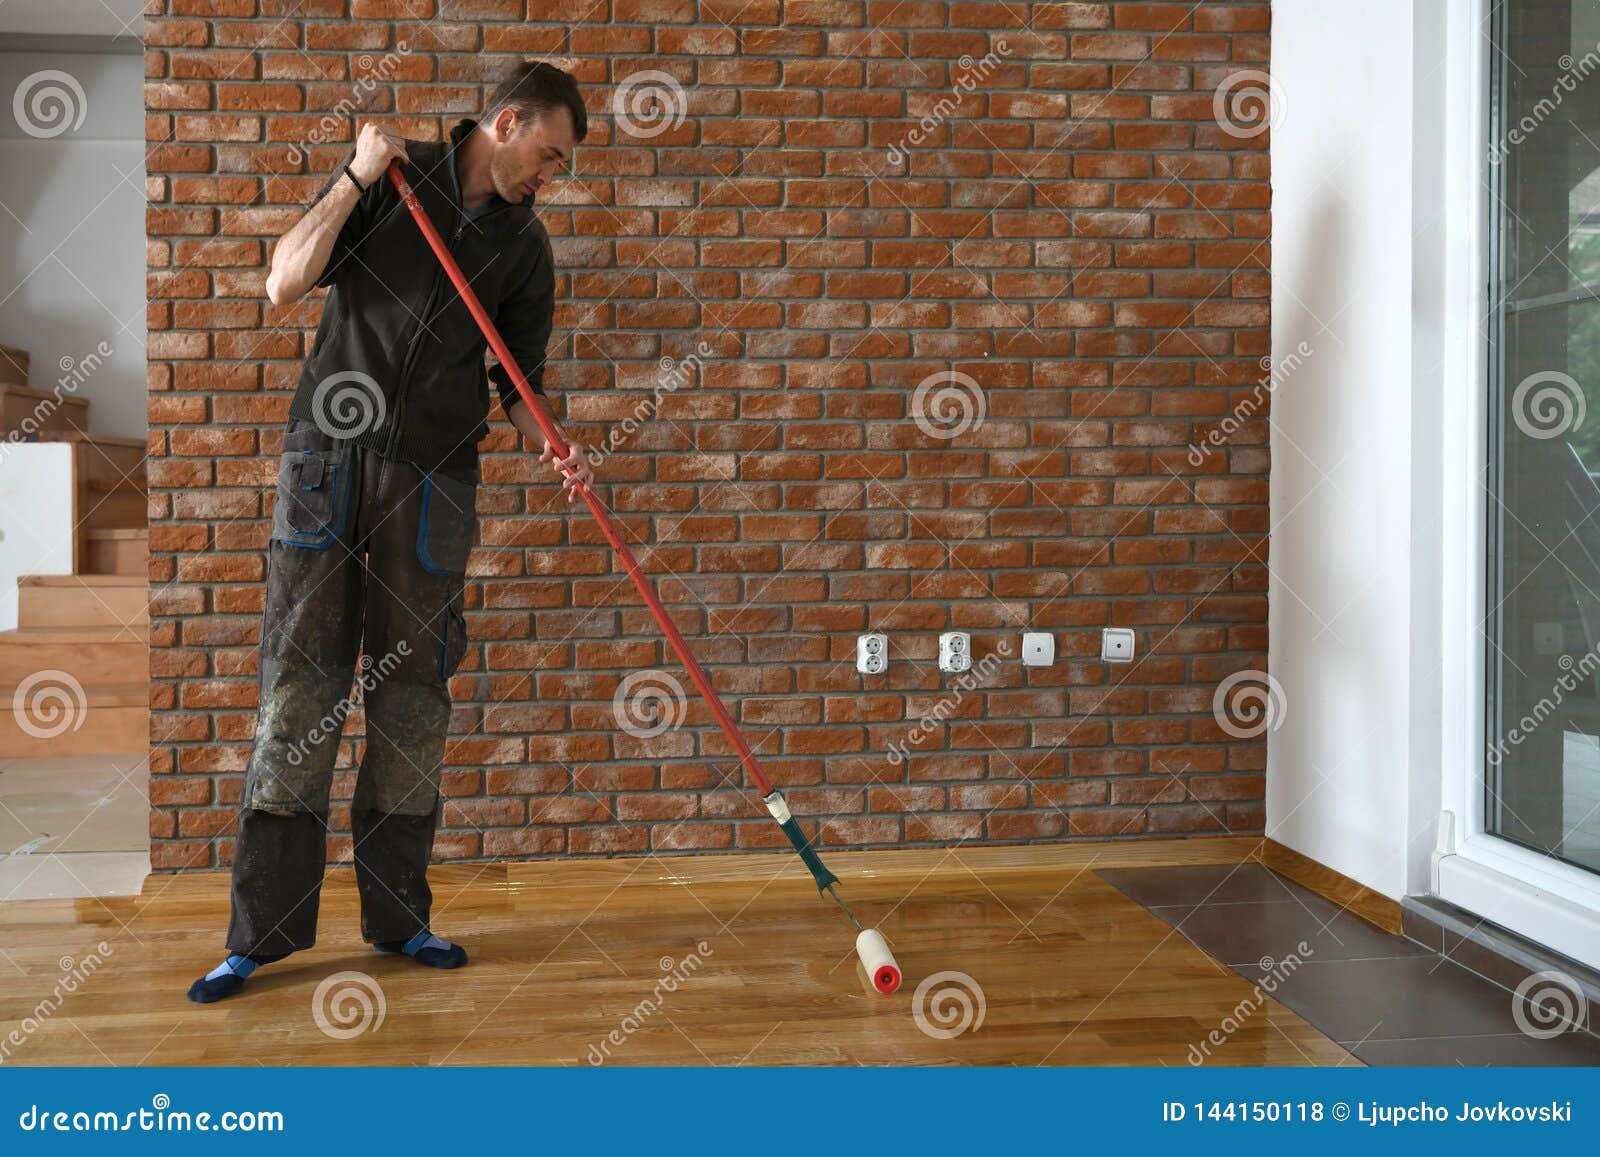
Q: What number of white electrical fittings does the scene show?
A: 4